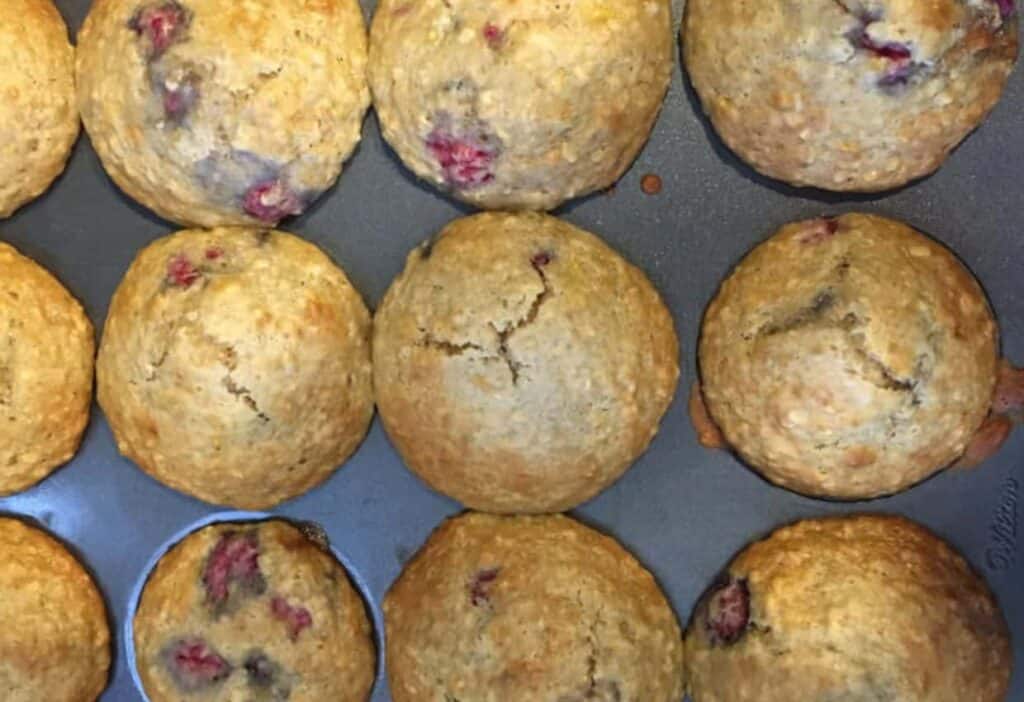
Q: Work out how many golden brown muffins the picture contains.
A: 12